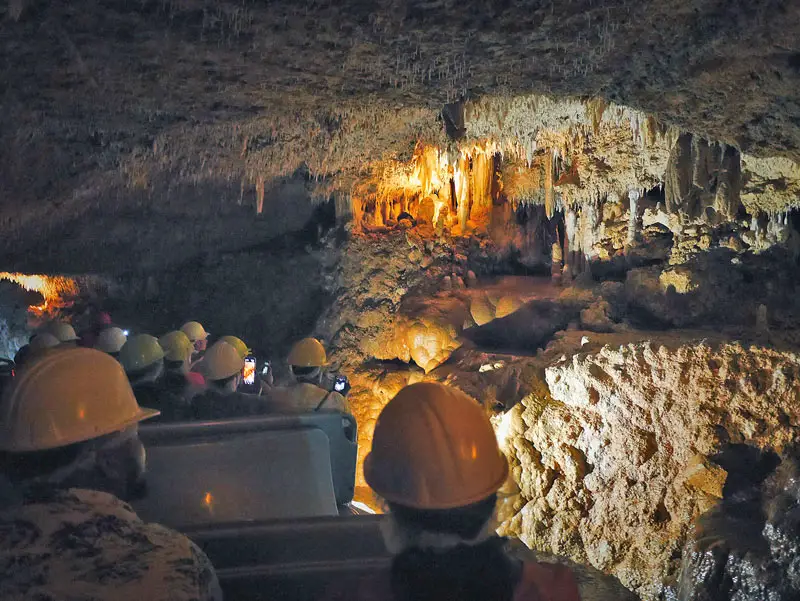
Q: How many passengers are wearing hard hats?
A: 11